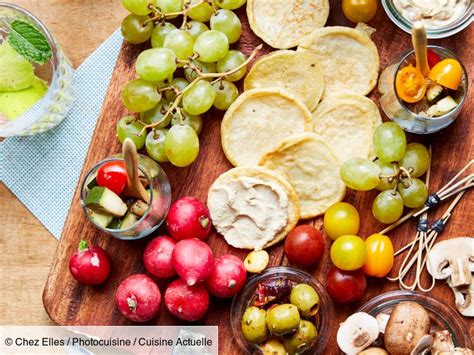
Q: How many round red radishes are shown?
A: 7